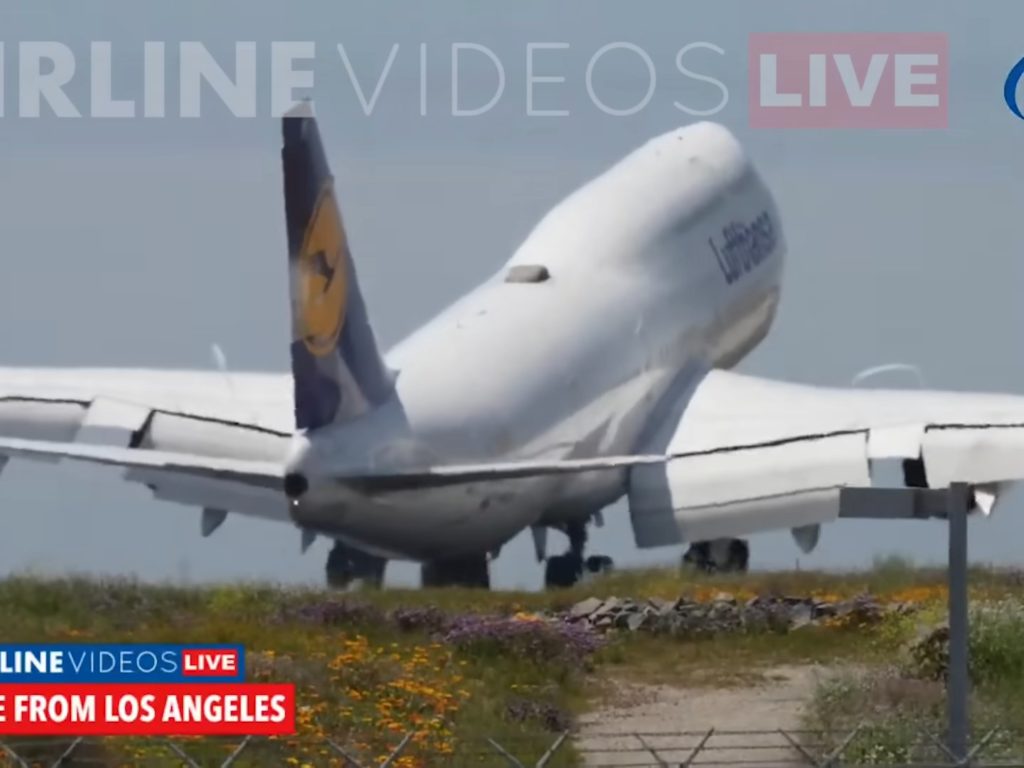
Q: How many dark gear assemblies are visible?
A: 4